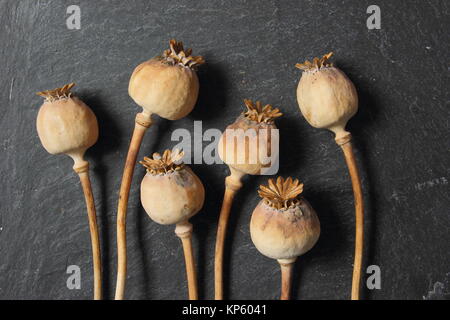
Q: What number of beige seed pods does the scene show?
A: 6